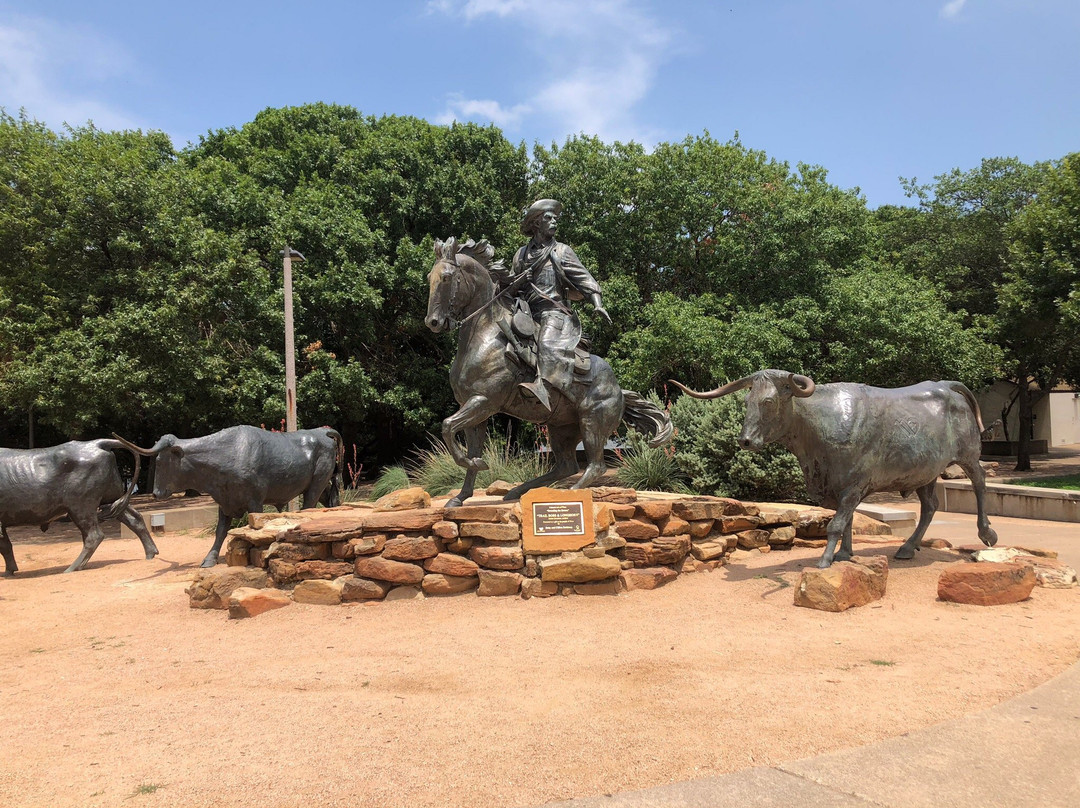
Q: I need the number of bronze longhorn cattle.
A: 3